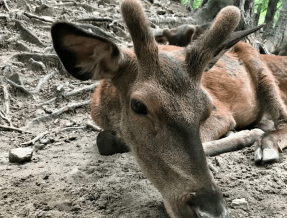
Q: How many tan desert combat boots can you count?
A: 0